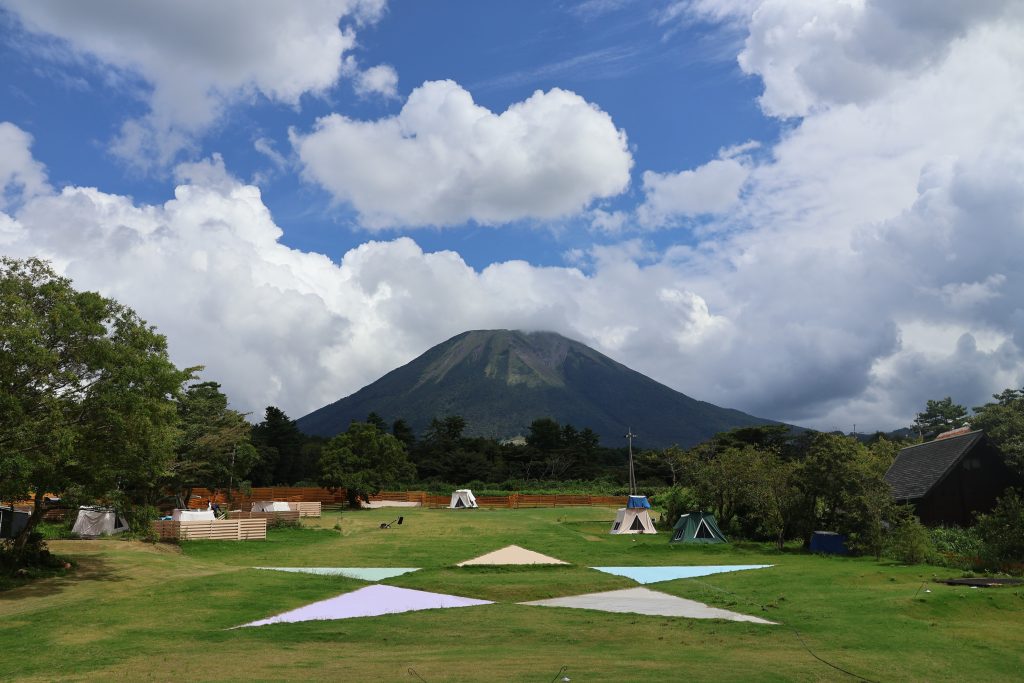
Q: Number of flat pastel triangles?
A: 5